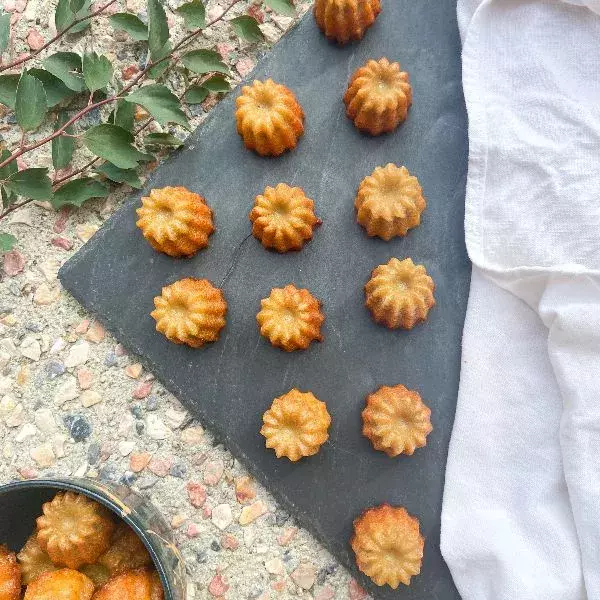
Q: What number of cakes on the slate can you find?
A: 12